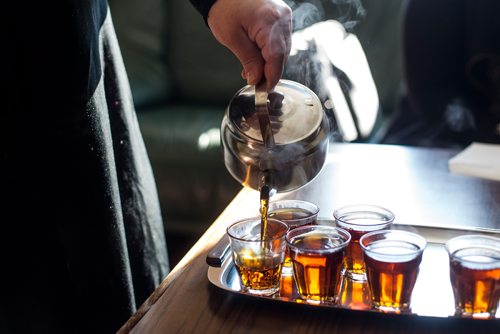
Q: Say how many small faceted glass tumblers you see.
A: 6